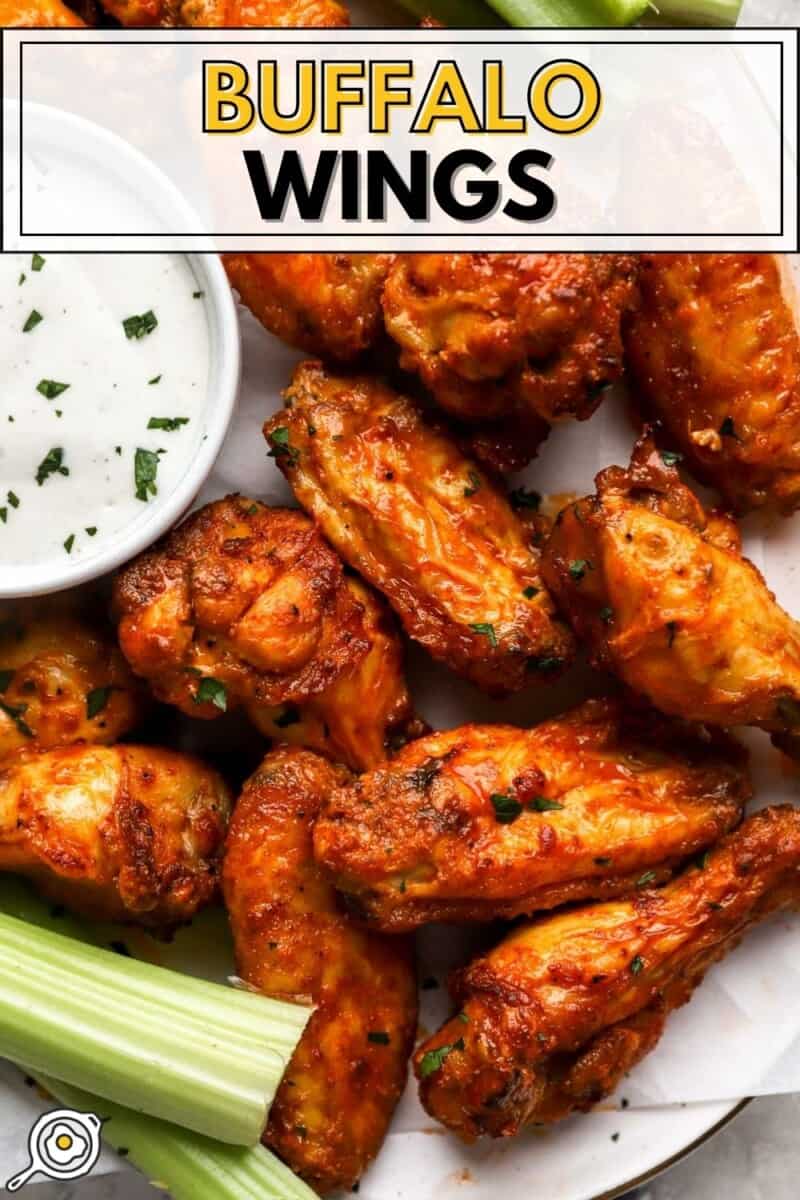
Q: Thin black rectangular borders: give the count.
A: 2